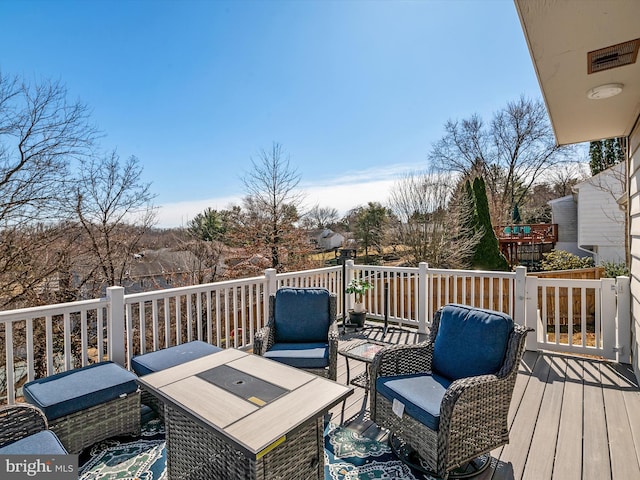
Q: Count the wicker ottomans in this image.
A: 2